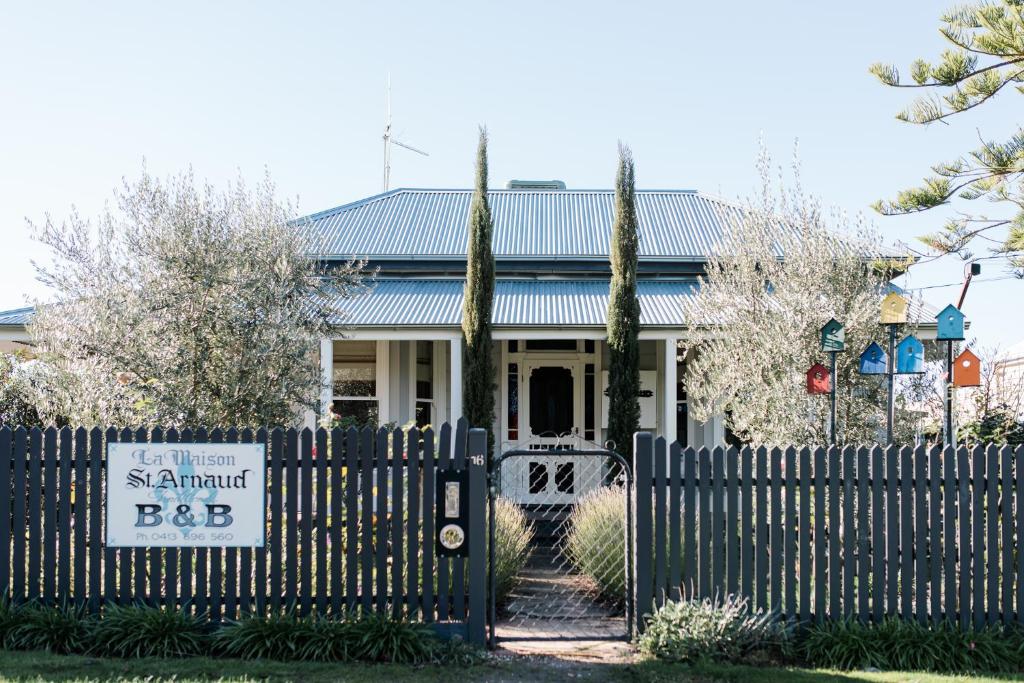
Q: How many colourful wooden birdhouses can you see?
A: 7